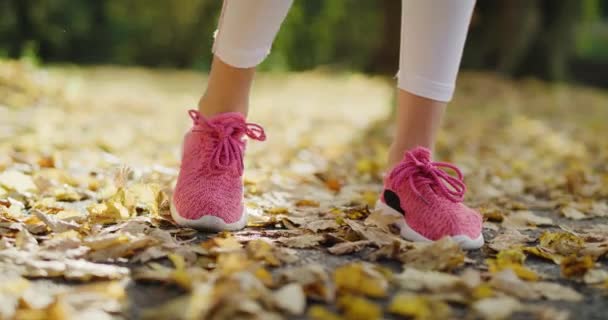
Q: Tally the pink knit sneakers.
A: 2